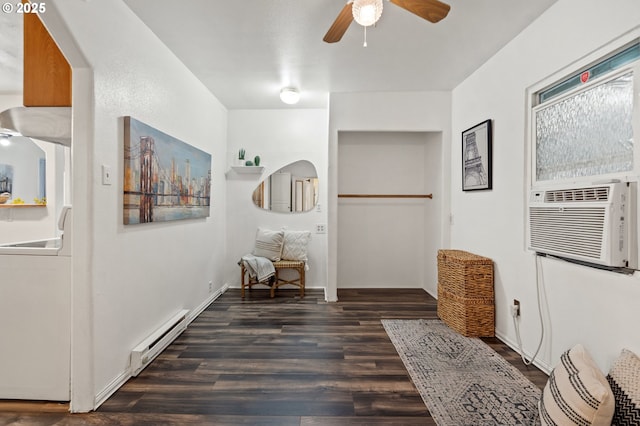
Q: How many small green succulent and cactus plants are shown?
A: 3